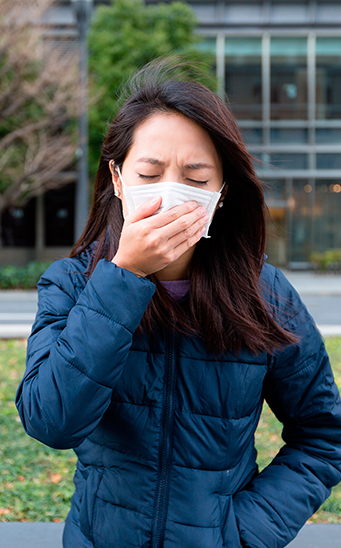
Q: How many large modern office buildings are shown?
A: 1